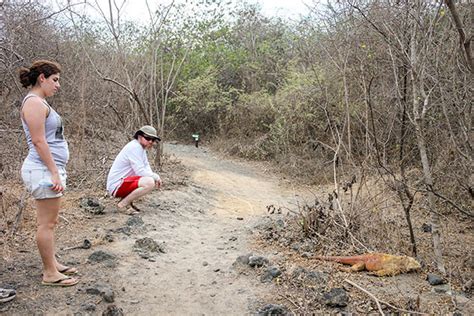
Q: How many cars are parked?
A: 0